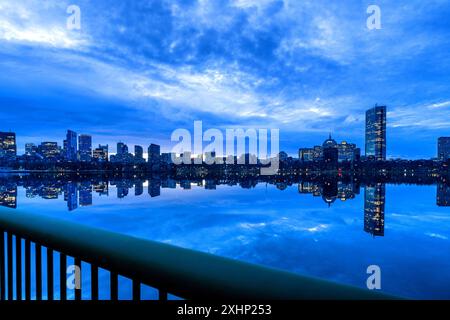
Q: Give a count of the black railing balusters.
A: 12